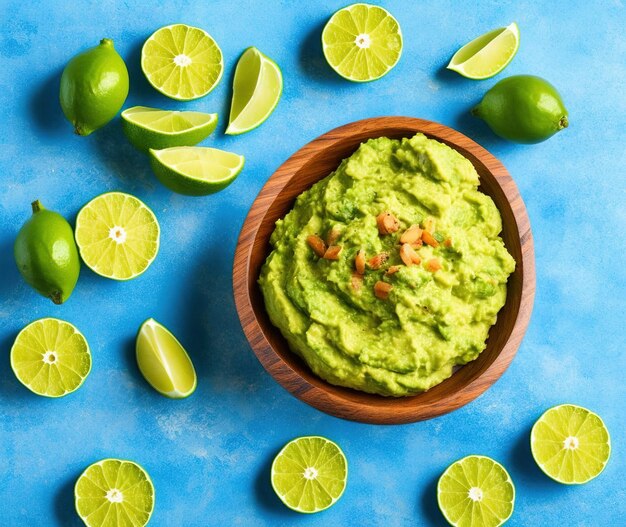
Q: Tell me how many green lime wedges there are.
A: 5